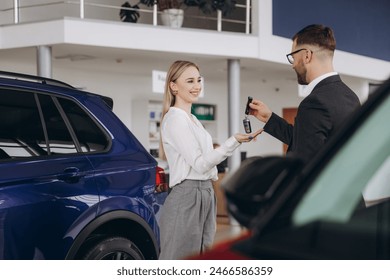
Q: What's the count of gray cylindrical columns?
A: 2